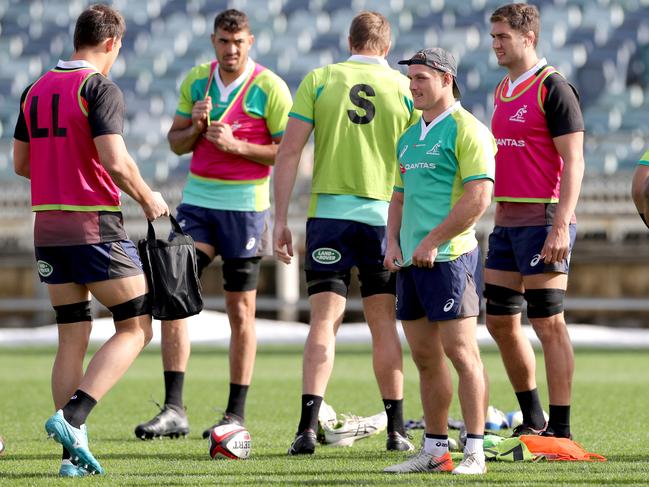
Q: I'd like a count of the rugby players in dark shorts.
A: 5